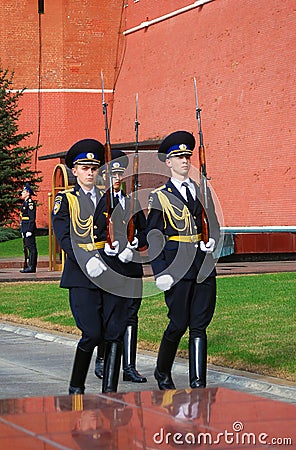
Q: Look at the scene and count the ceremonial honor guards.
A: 4